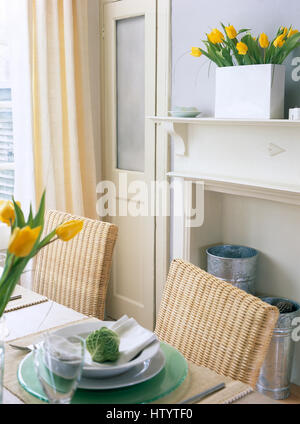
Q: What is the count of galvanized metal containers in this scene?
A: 2